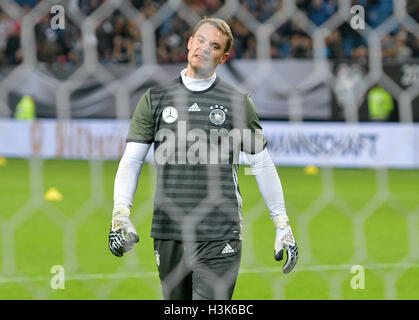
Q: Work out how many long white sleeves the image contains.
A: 2